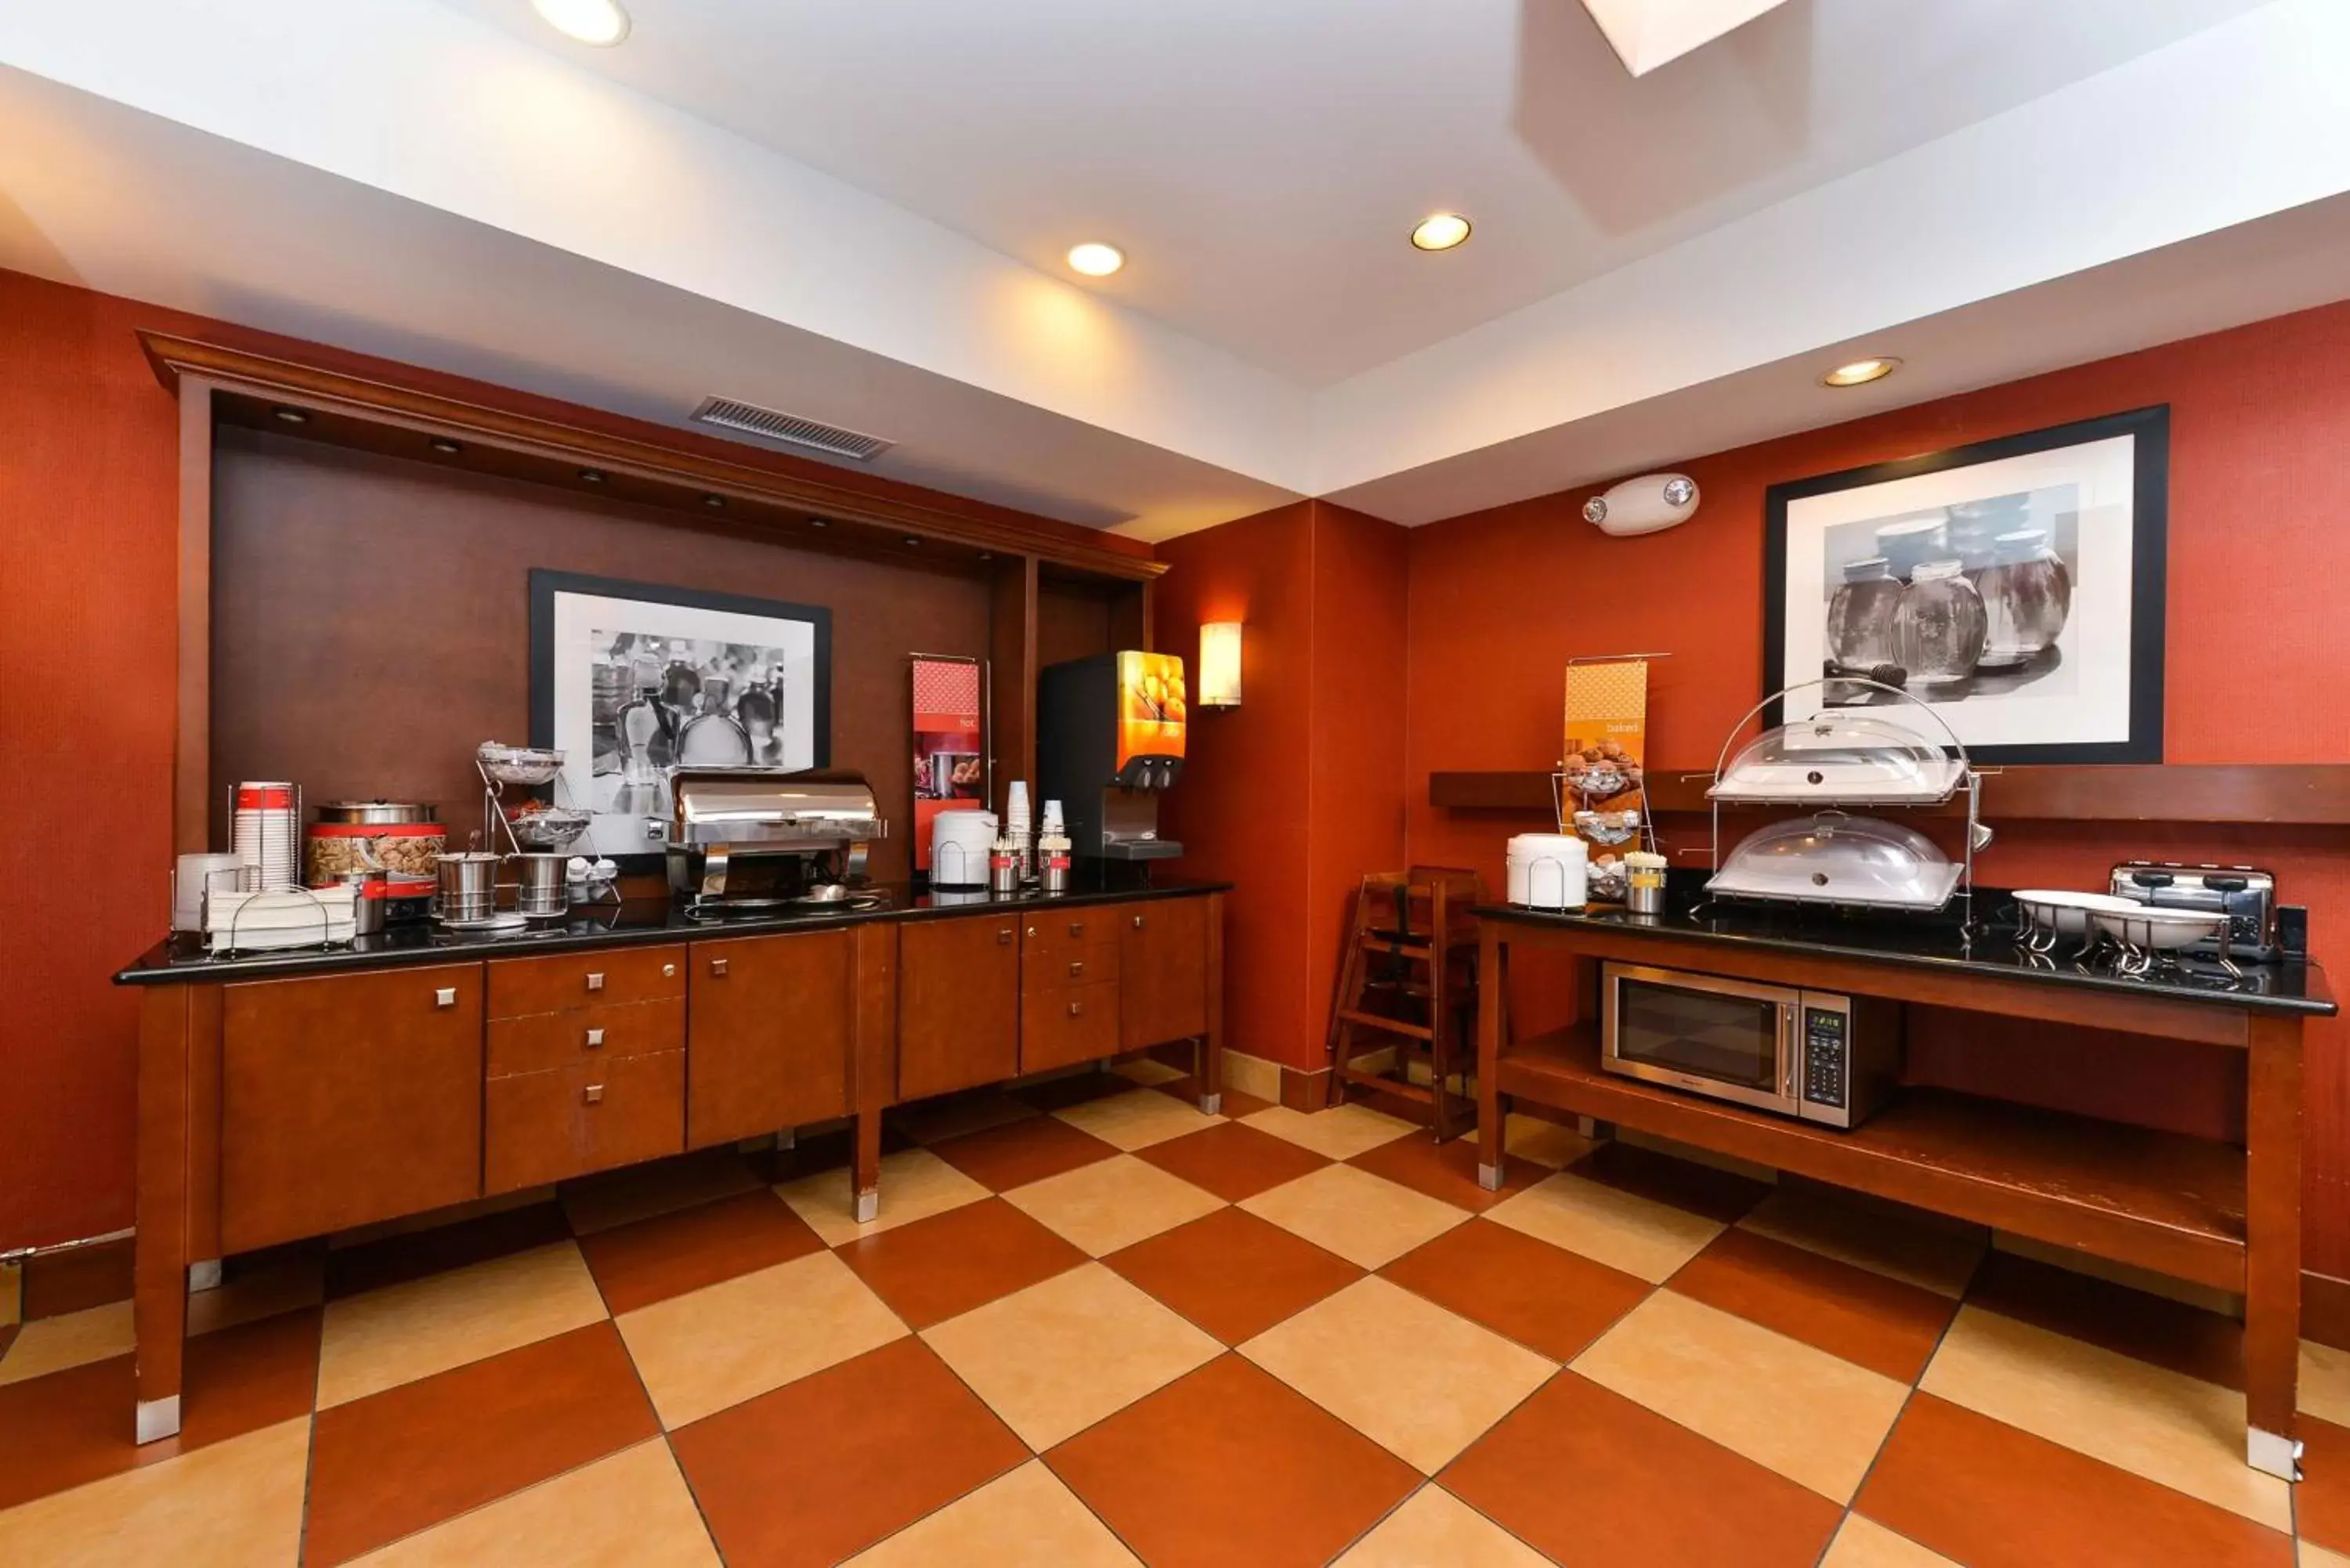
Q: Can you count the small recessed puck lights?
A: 7